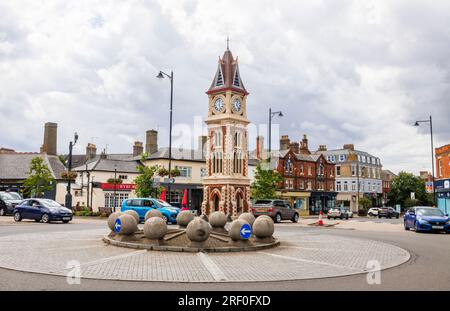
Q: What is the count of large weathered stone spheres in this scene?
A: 11